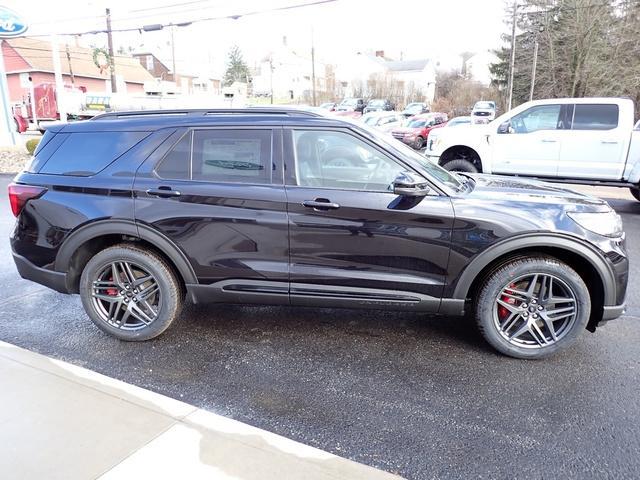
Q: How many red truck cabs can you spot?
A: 1